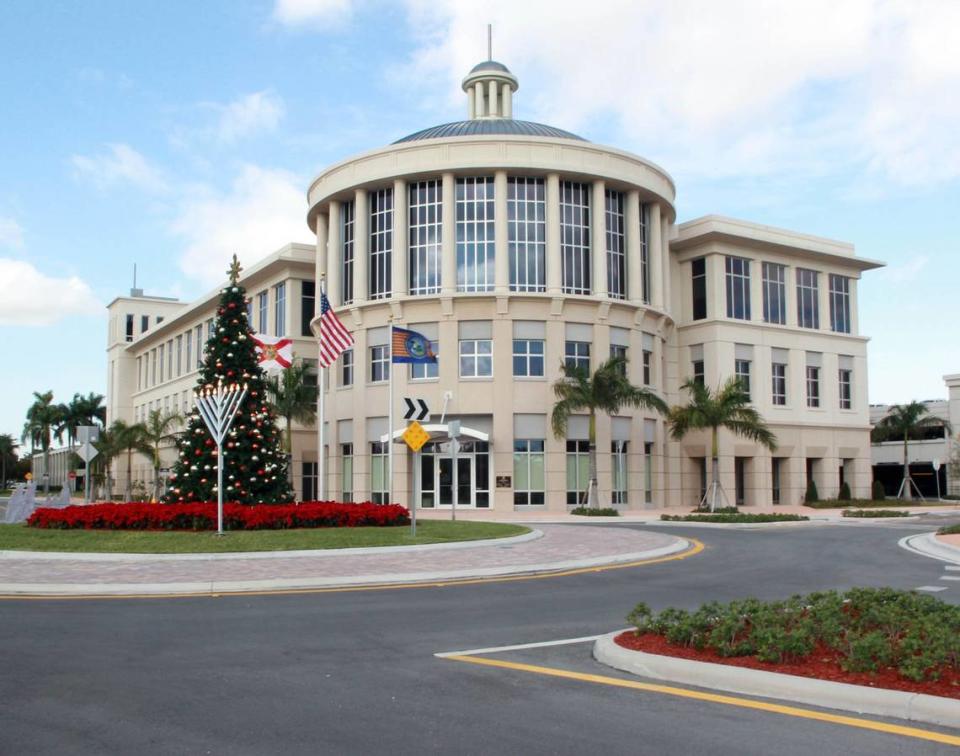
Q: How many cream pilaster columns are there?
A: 11